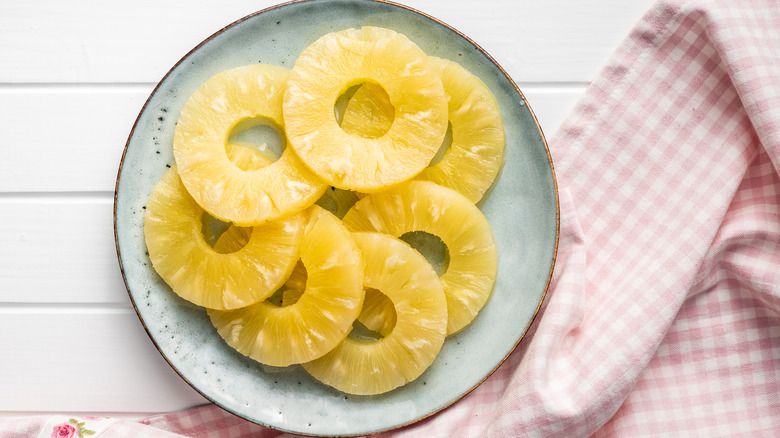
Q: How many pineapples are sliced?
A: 7